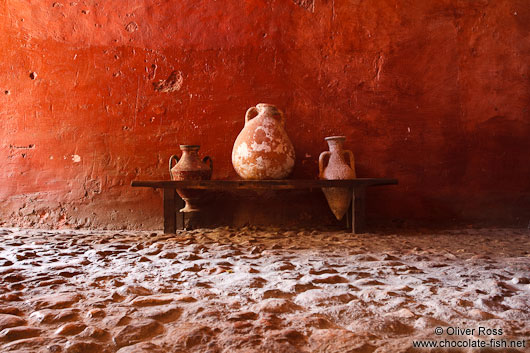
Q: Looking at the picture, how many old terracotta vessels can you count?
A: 3